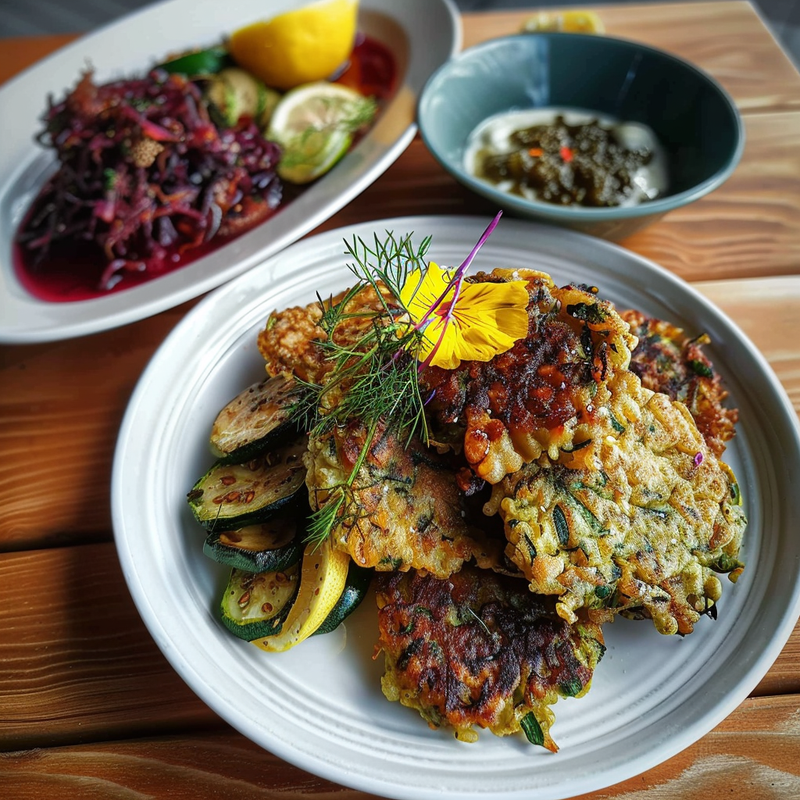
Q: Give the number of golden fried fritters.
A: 6